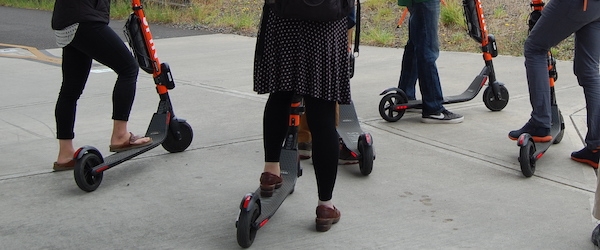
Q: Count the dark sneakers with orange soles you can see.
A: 2